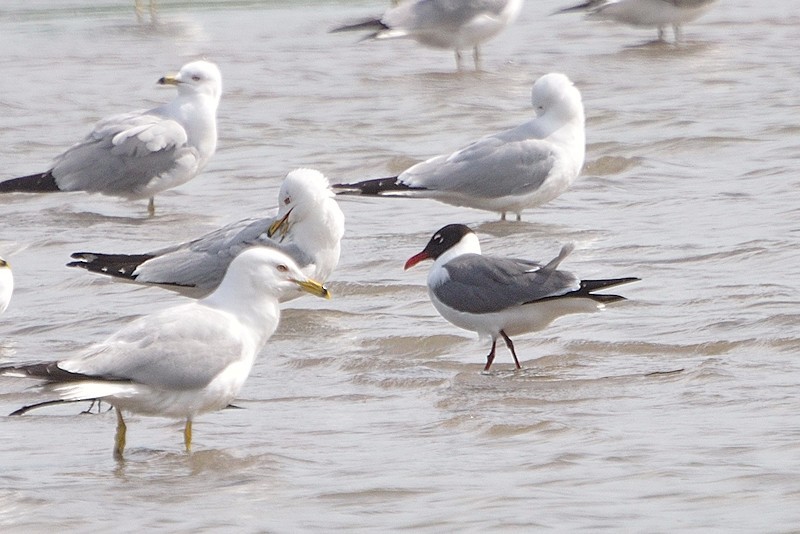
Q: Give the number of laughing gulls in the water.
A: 1